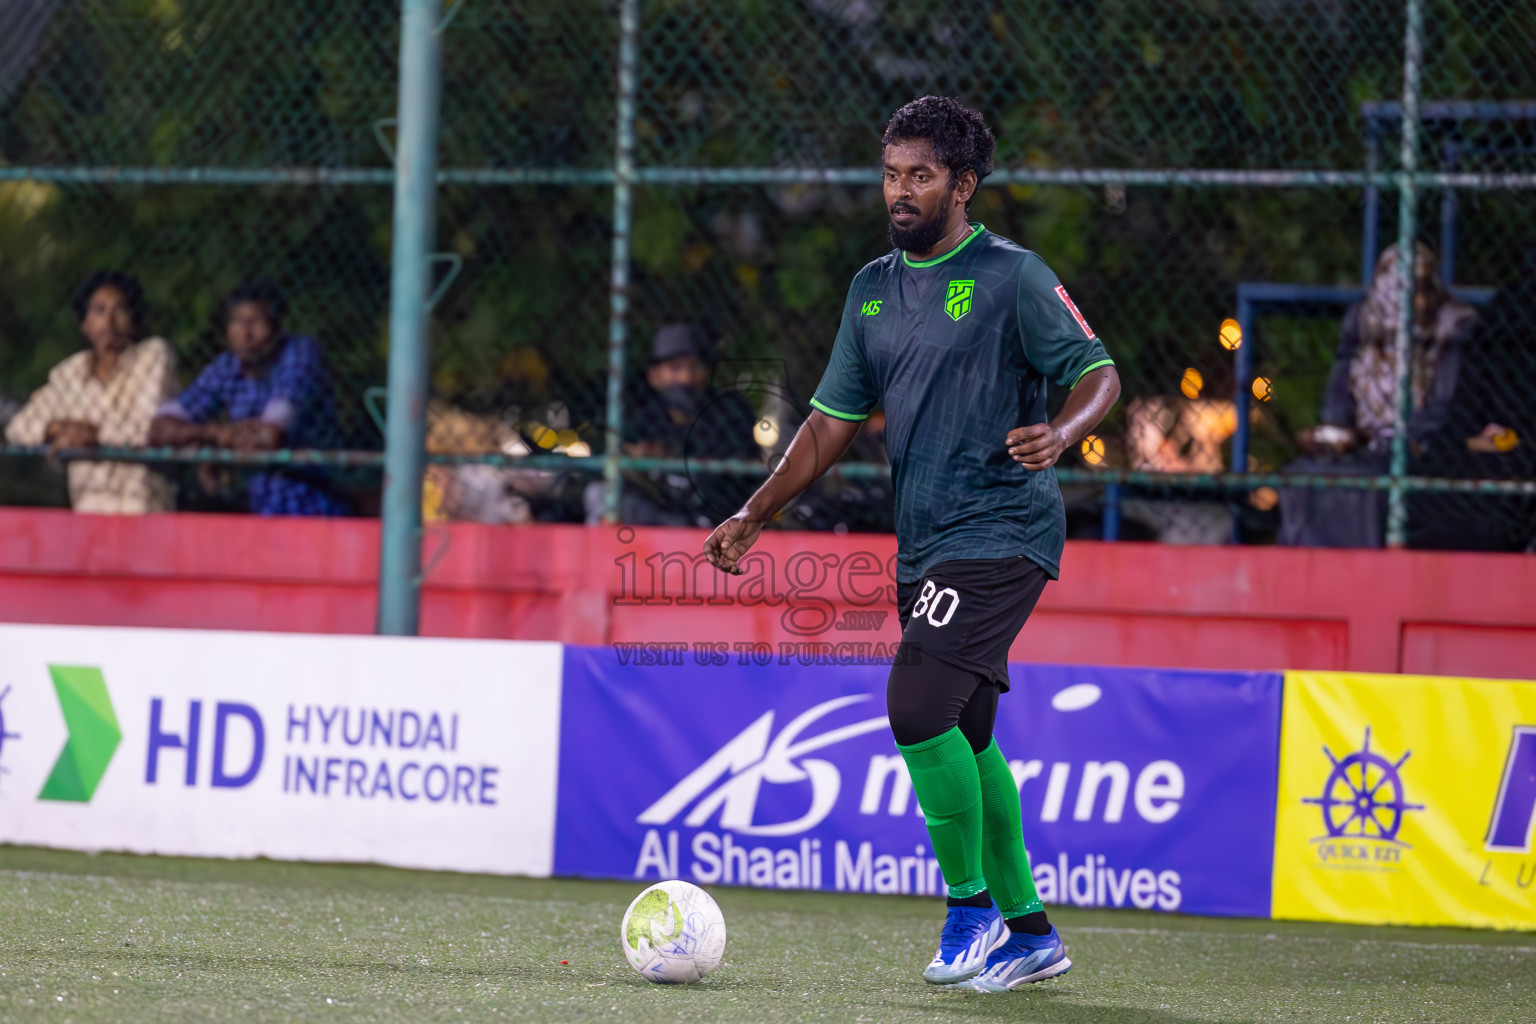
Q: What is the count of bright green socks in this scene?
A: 2